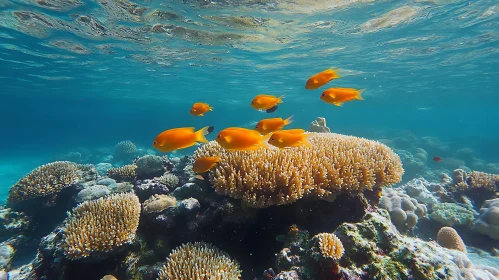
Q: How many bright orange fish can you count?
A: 9